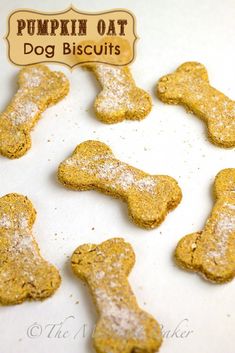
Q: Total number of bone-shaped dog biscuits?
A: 7